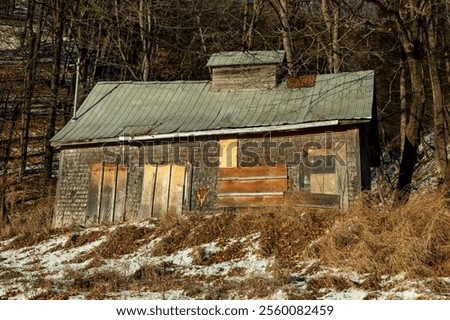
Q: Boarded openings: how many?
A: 4